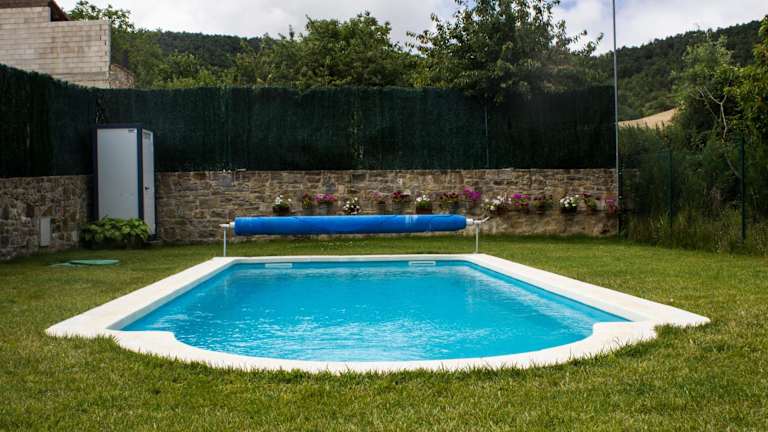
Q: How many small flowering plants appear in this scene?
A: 15